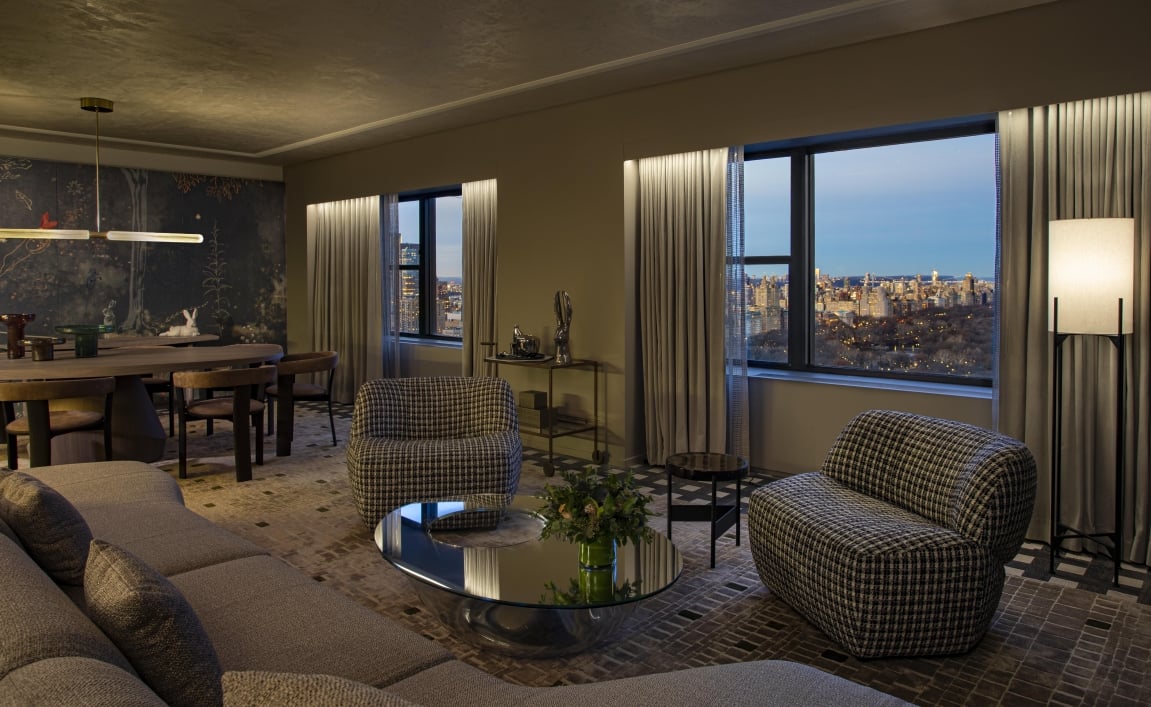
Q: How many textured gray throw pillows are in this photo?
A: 3